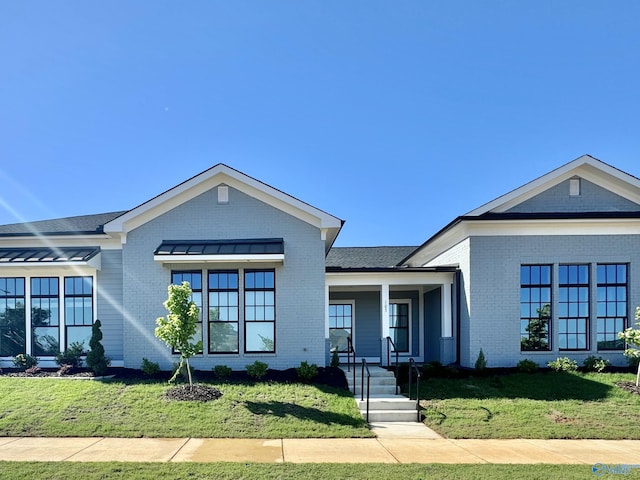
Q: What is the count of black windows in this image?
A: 11